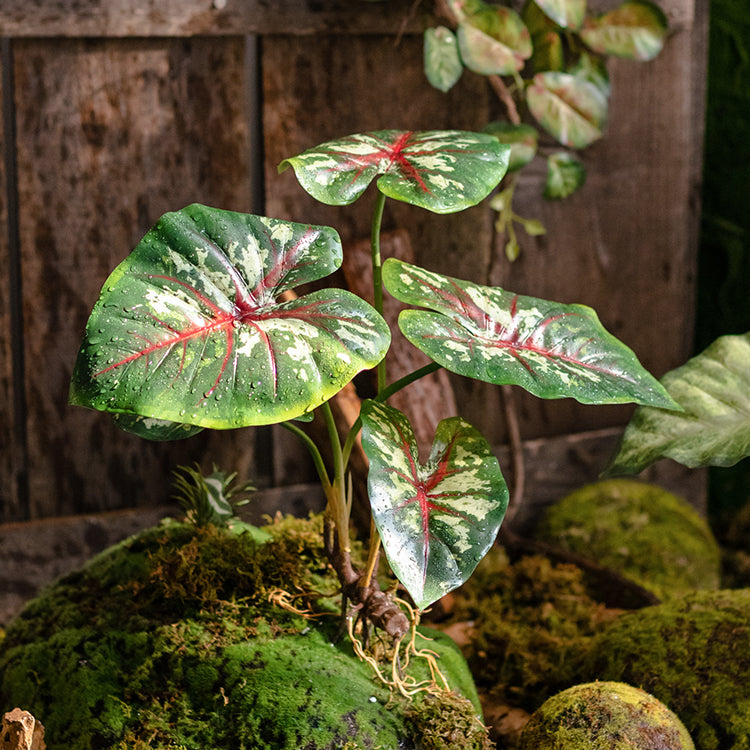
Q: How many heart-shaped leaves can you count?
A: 4